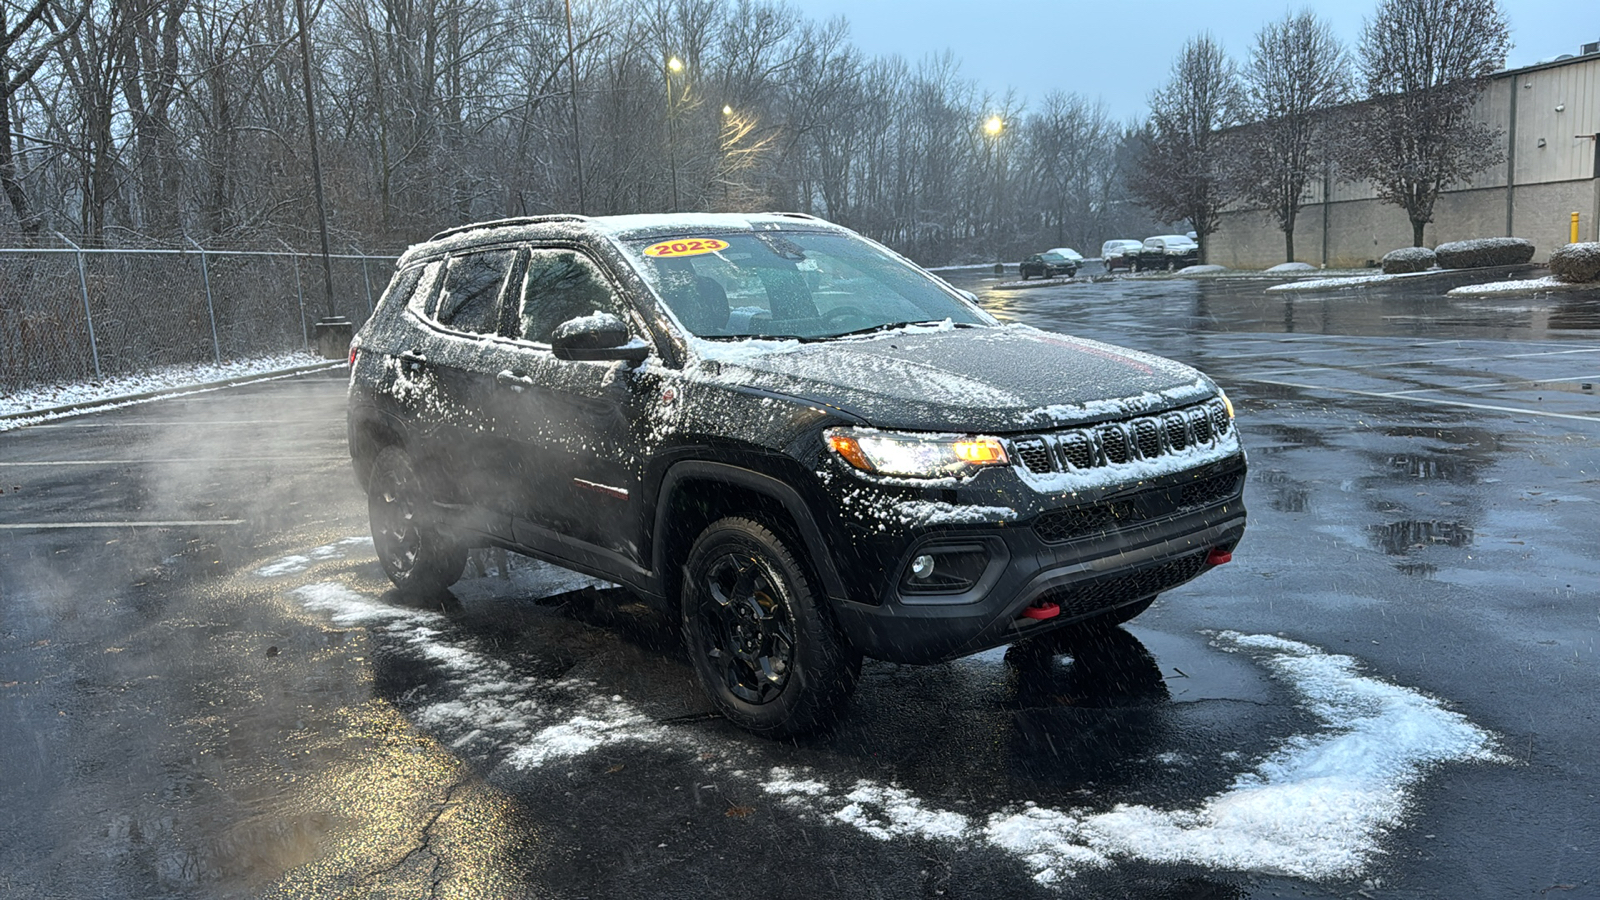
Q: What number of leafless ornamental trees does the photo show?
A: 3